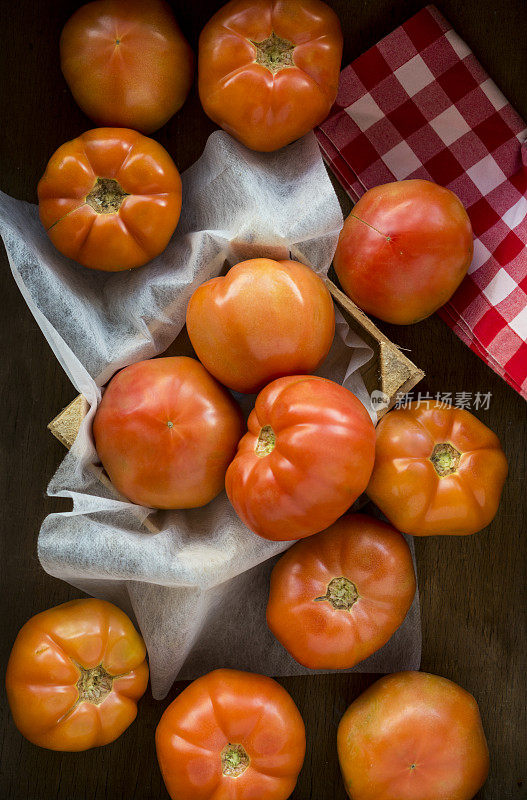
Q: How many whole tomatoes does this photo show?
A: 12